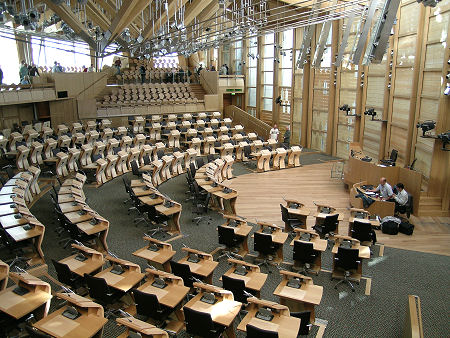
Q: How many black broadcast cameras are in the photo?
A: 5